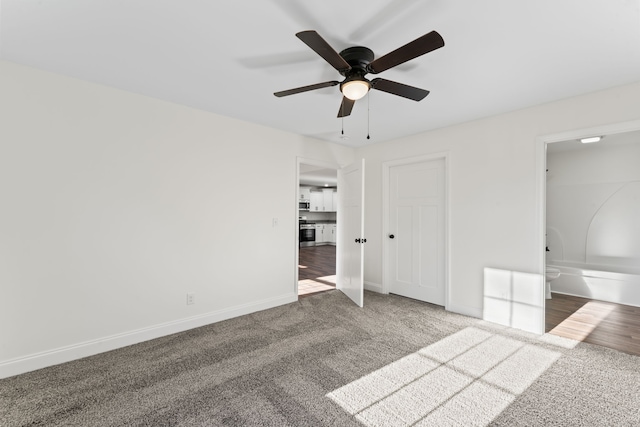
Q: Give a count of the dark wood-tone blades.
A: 5